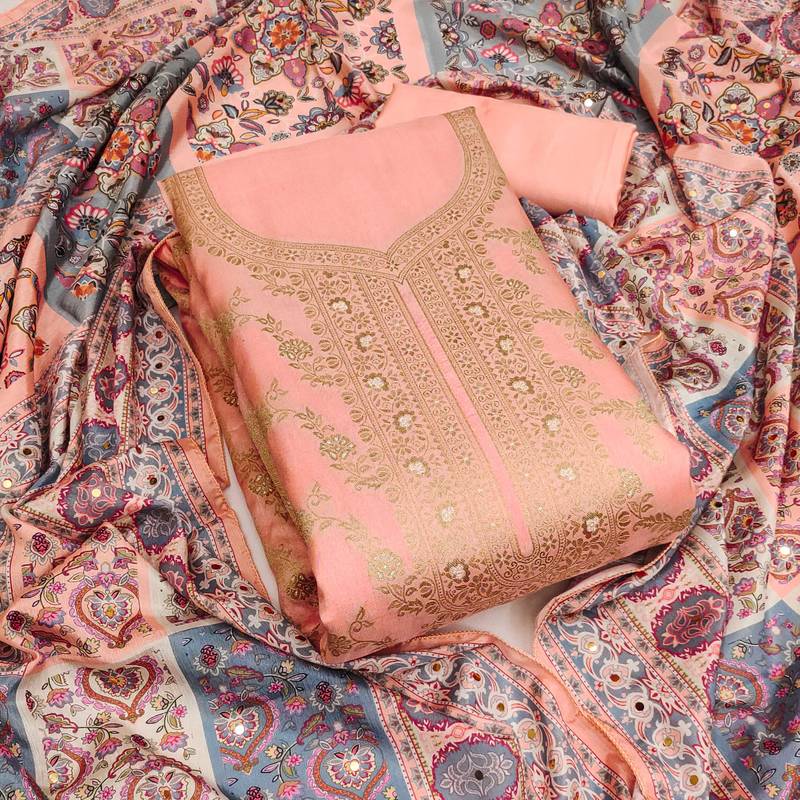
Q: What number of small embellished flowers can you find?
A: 14